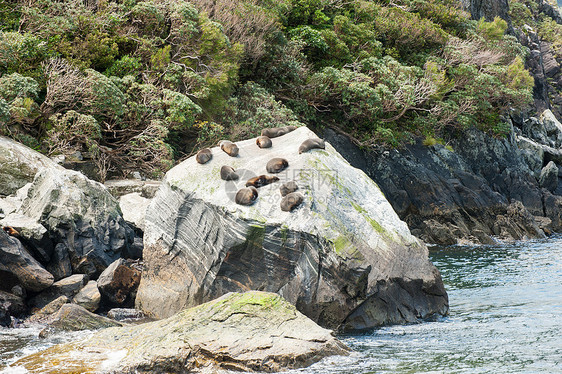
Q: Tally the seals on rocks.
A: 11